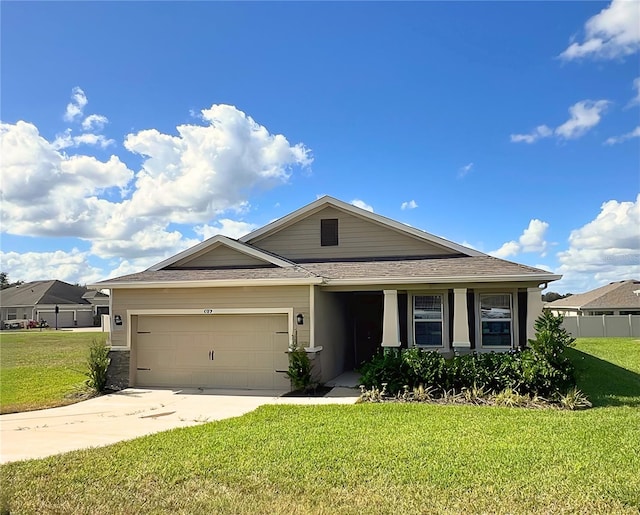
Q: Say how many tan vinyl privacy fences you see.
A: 1